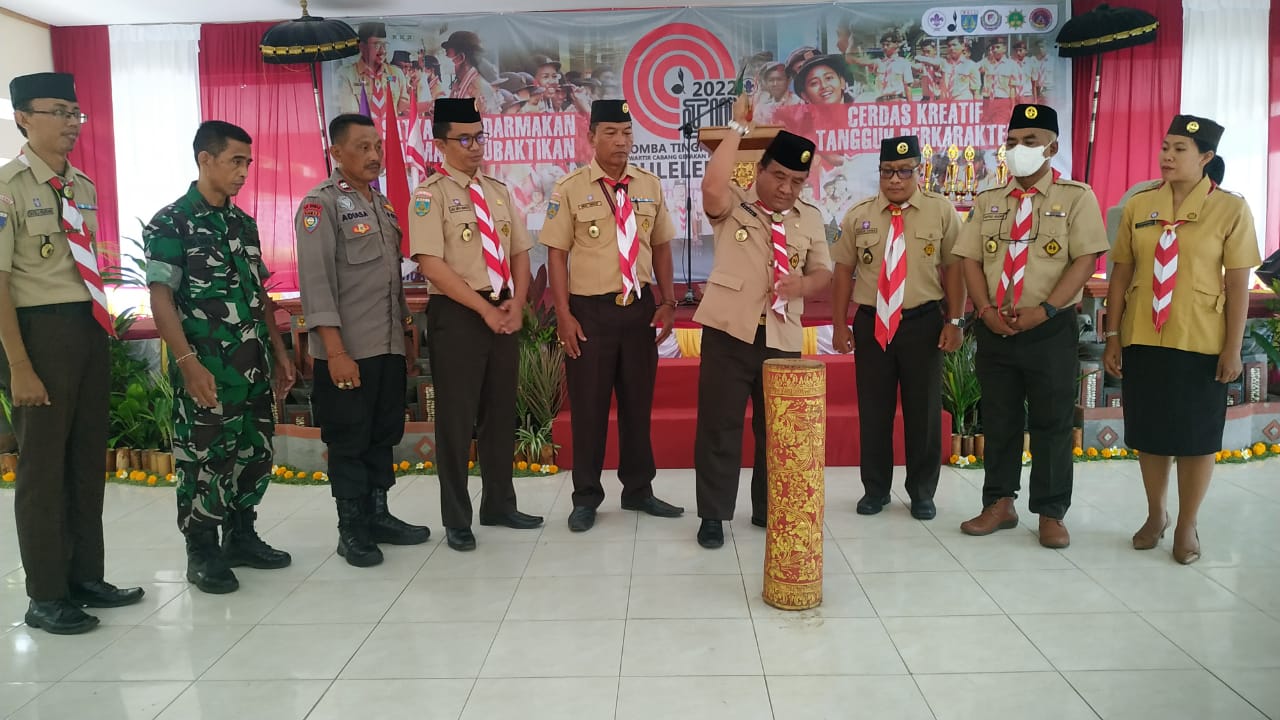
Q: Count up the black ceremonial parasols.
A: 2